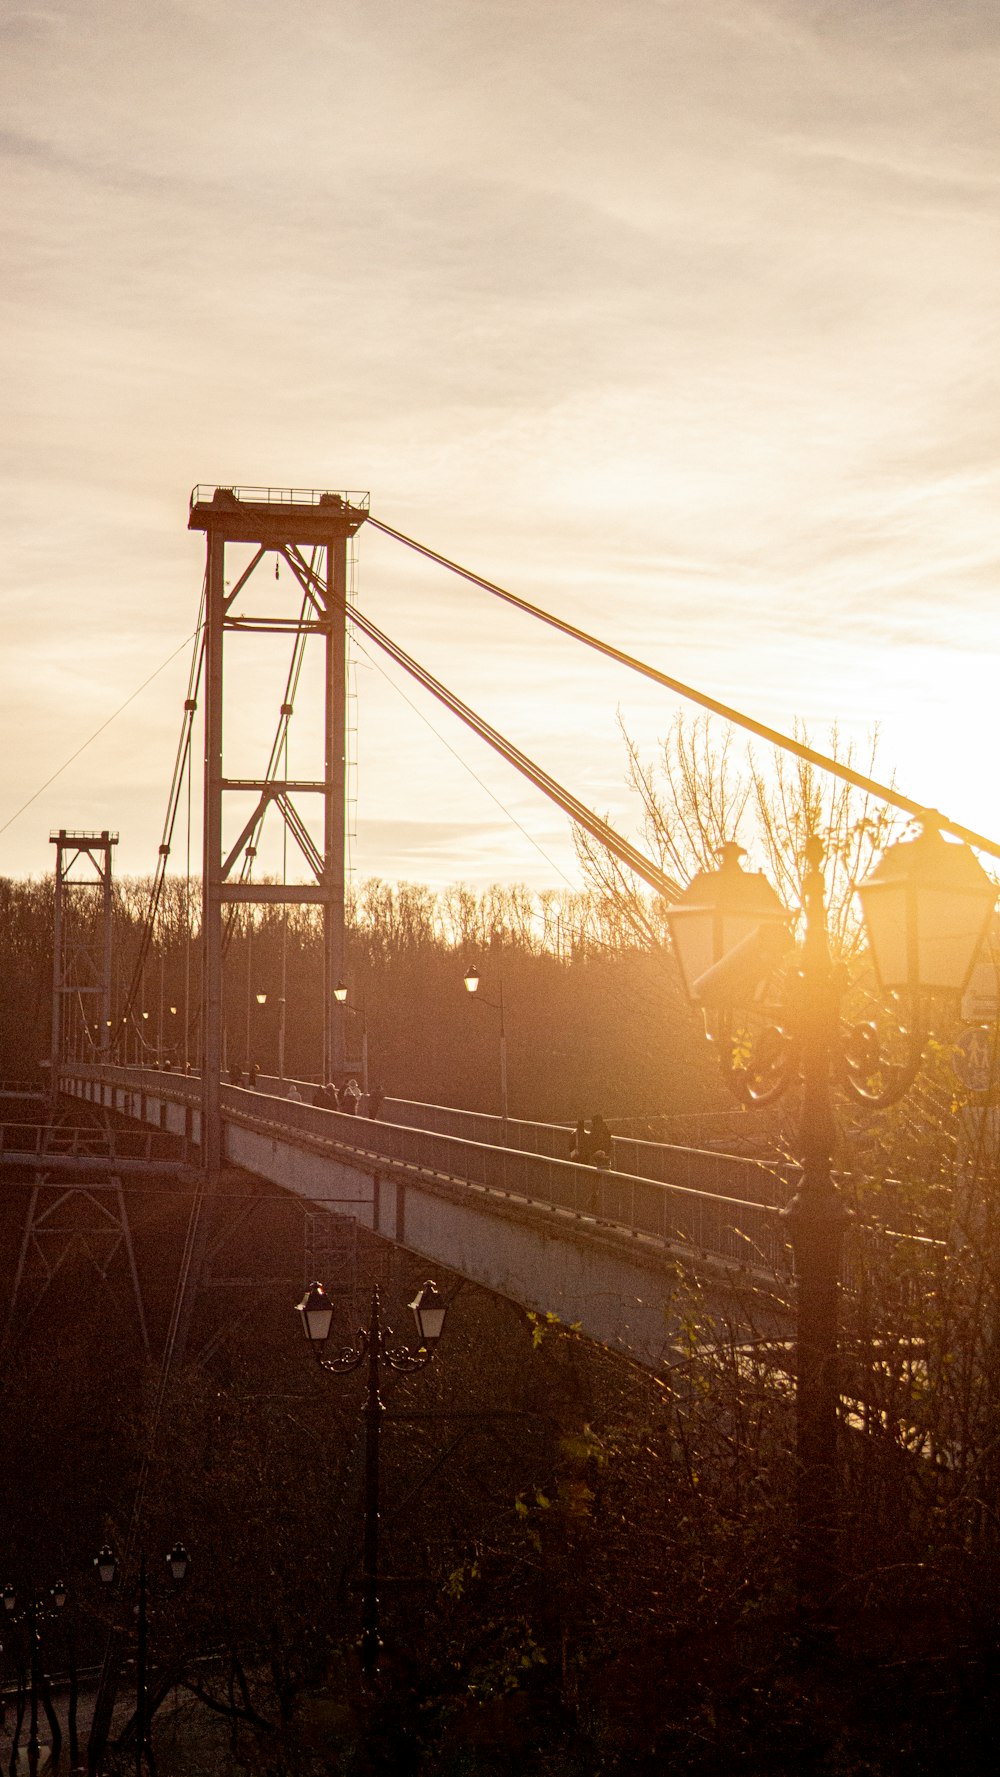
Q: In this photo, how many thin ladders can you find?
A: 1